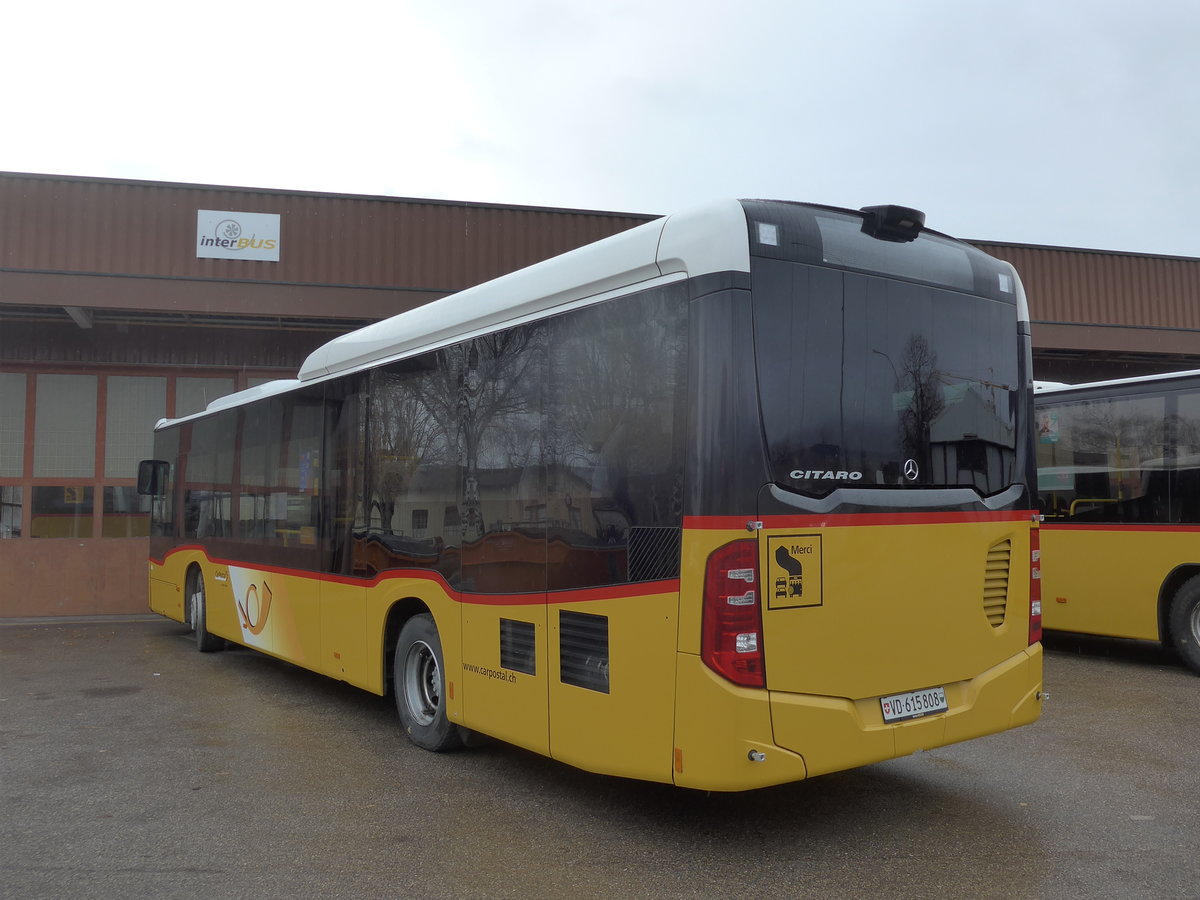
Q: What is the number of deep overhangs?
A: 1